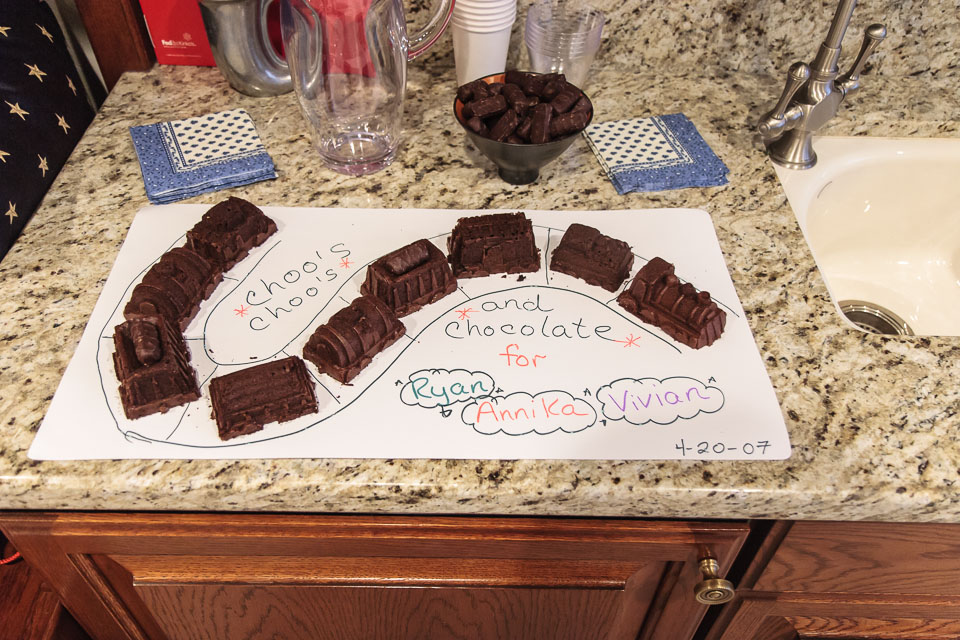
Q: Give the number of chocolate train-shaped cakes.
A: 9